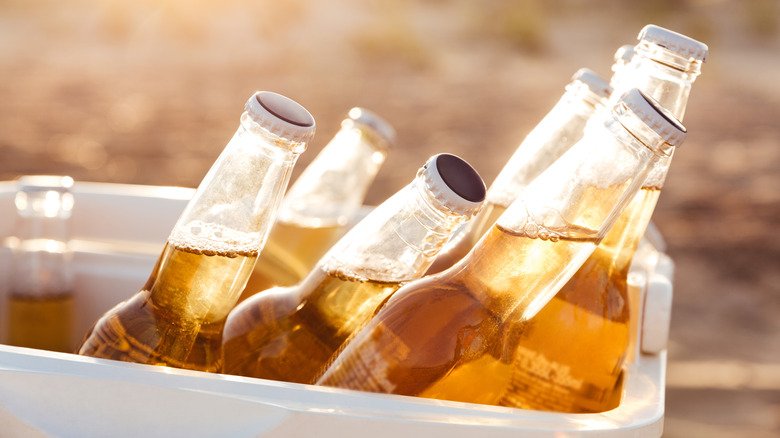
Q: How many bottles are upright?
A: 1